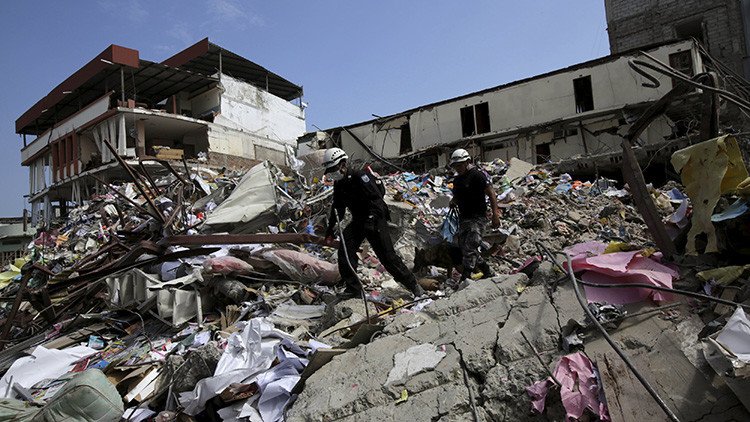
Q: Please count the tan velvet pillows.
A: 0